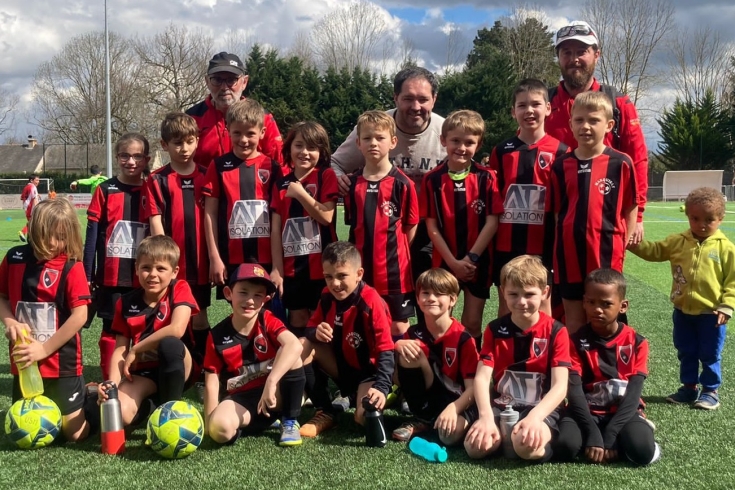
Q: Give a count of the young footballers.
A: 15